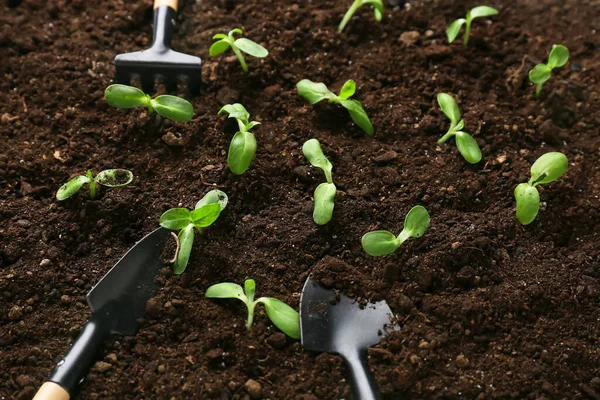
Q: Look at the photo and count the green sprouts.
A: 14